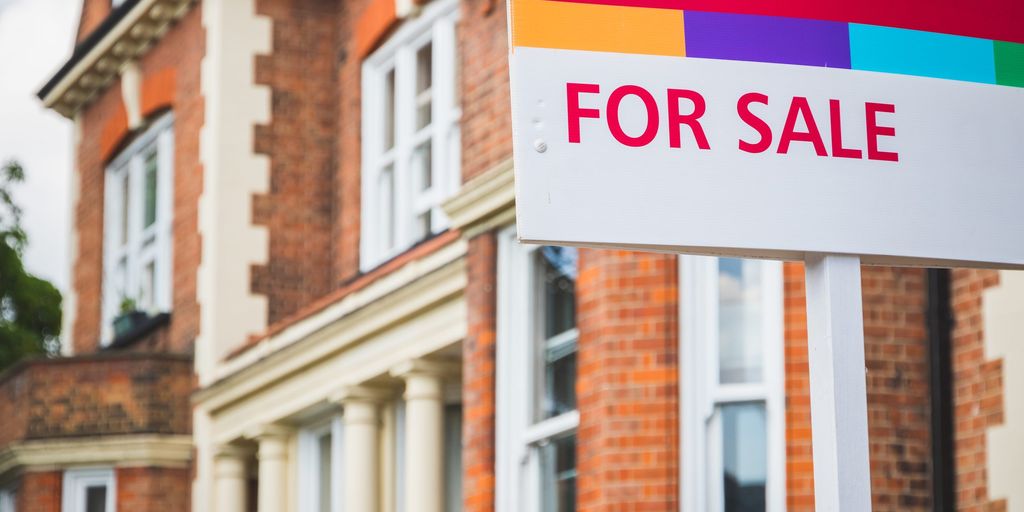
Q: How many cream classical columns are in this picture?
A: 4